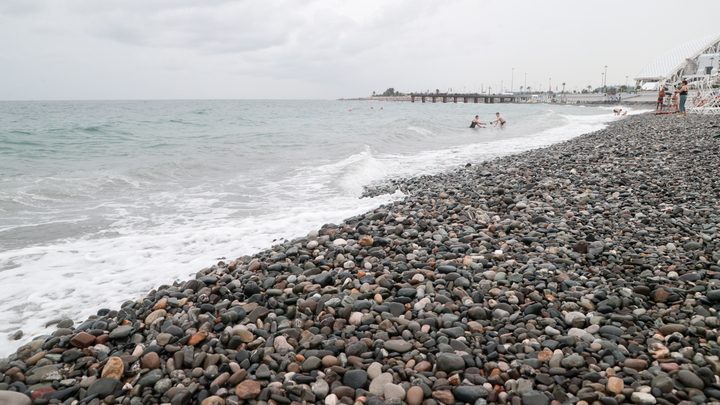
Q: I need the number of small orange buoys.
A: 3